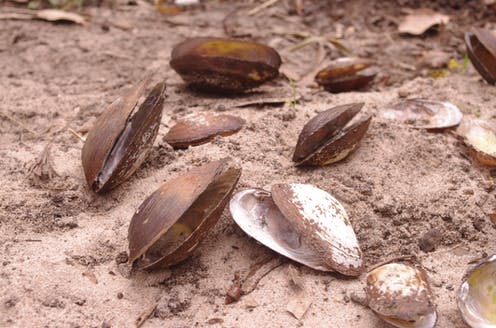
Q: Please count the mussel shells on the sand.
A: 12